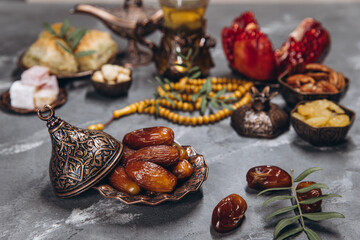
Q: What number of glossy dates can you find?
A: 10